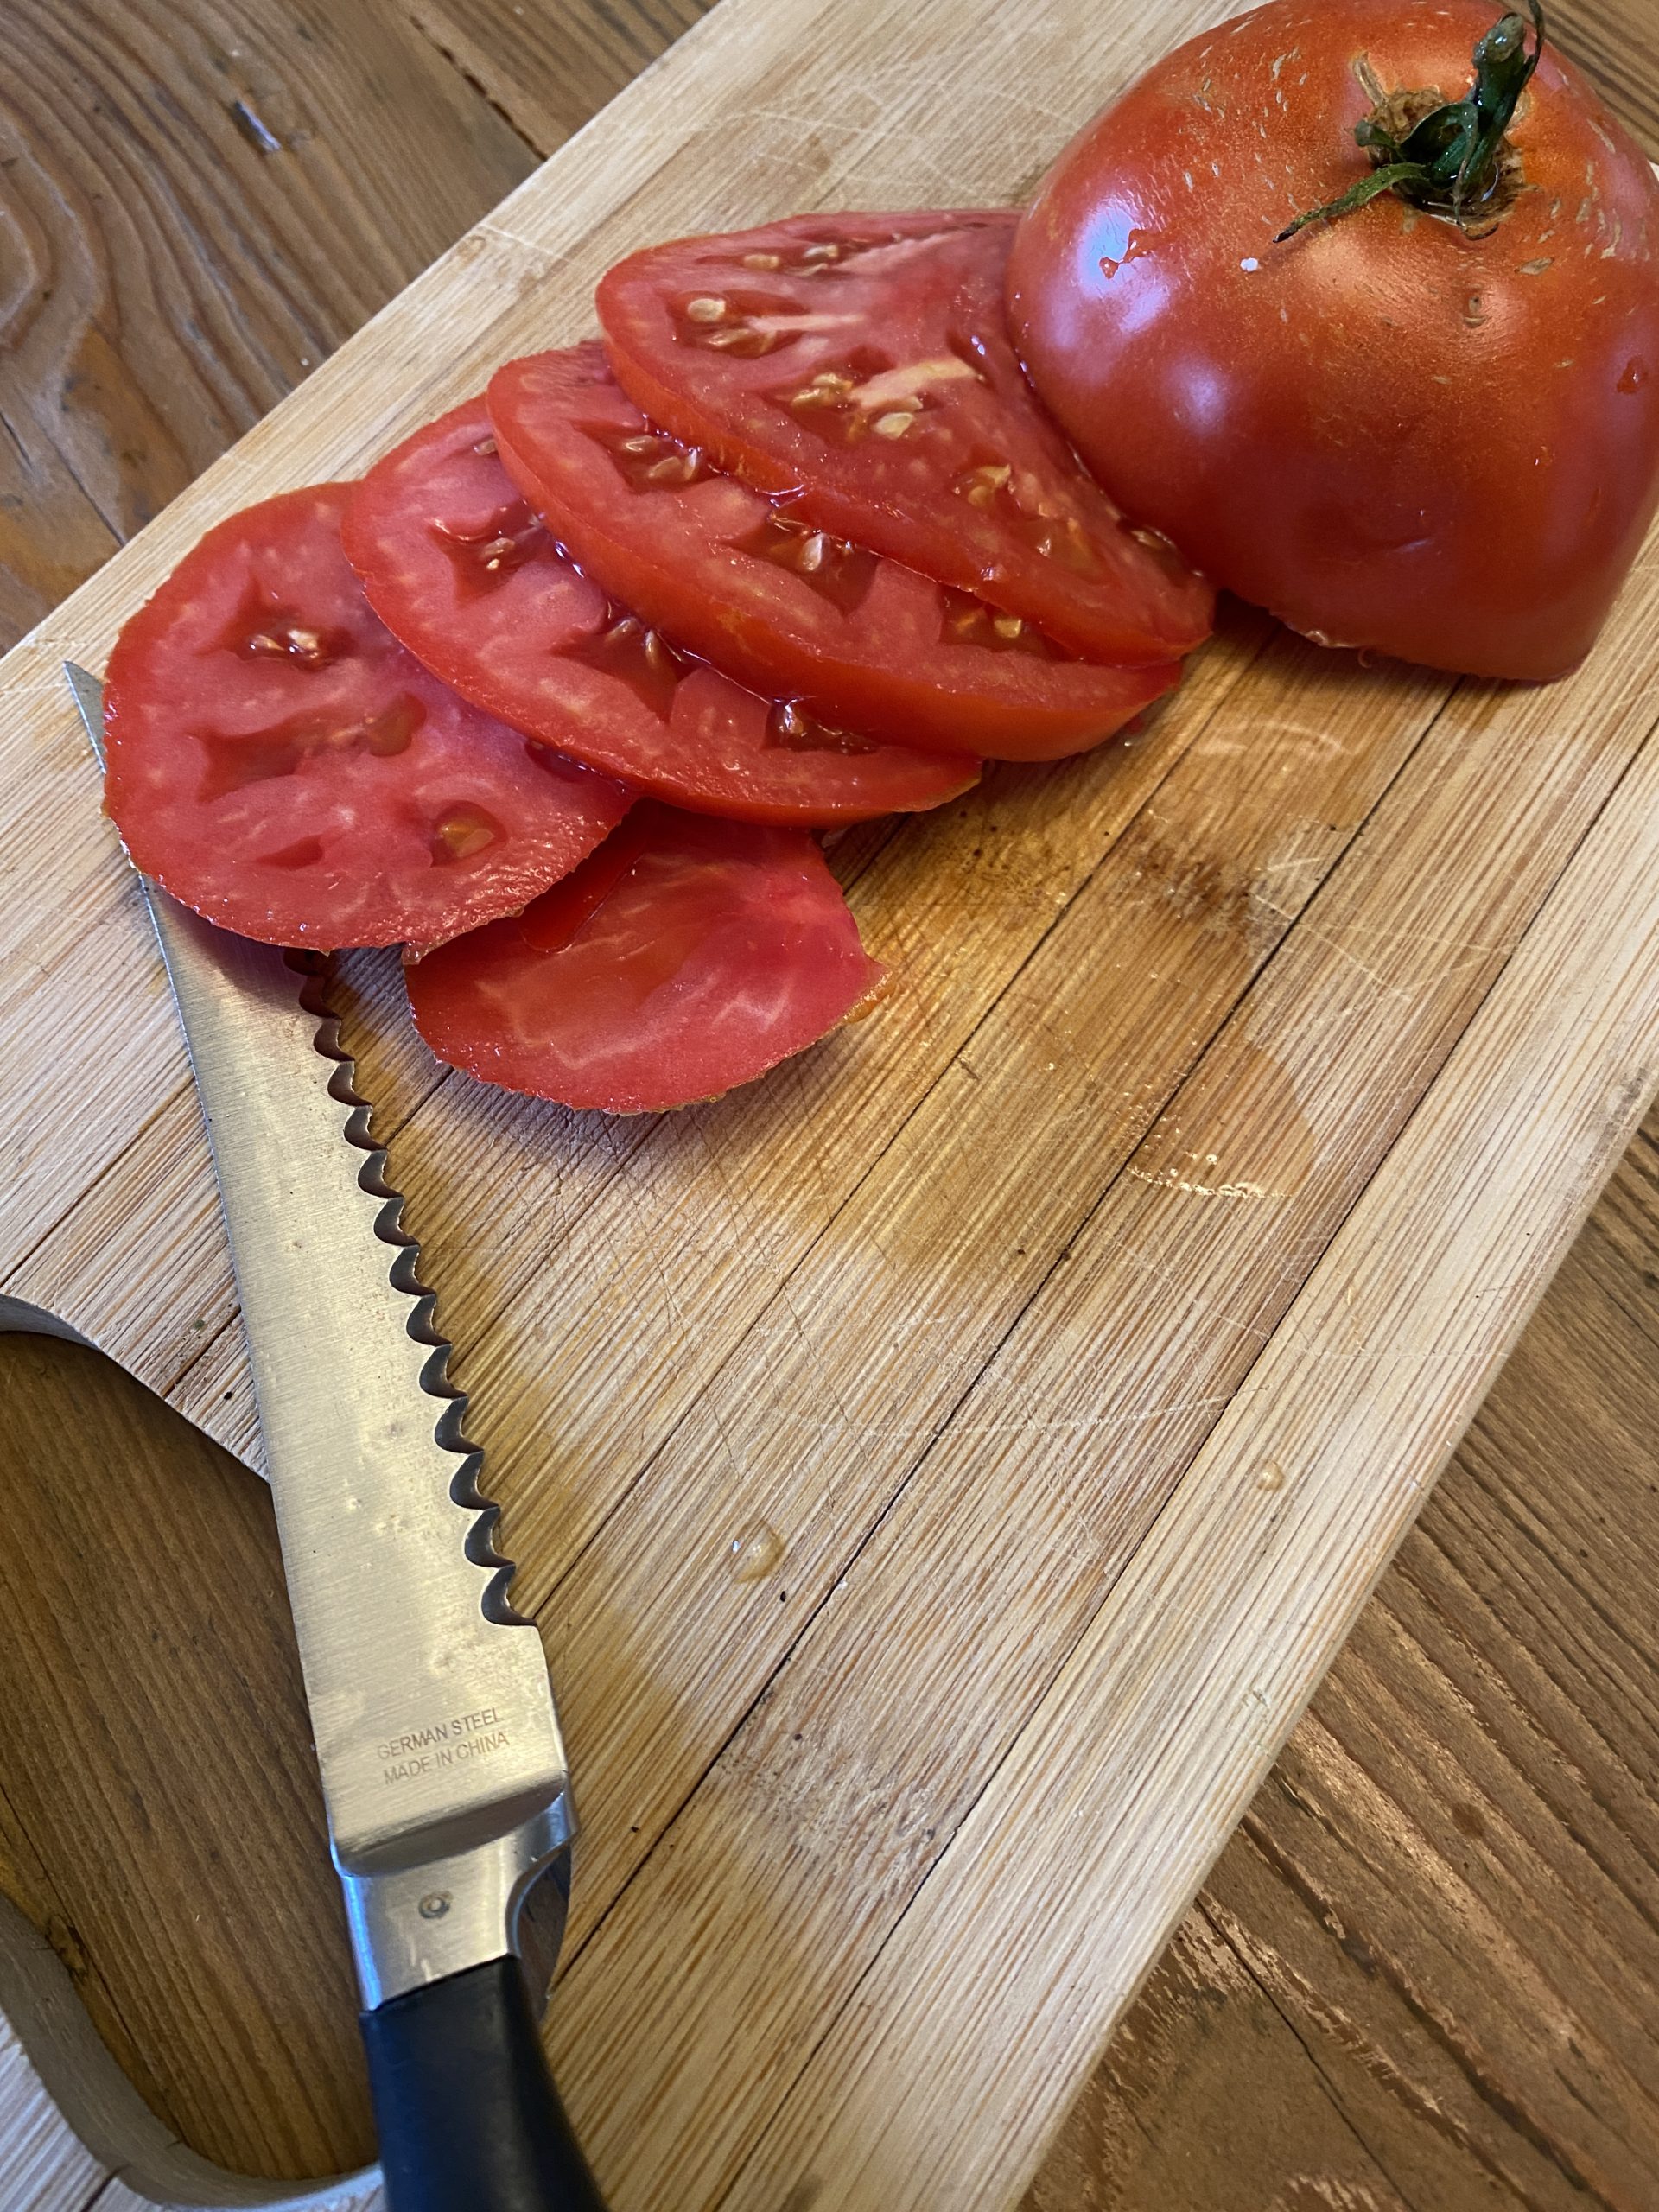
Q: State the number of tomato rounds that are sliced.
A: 5